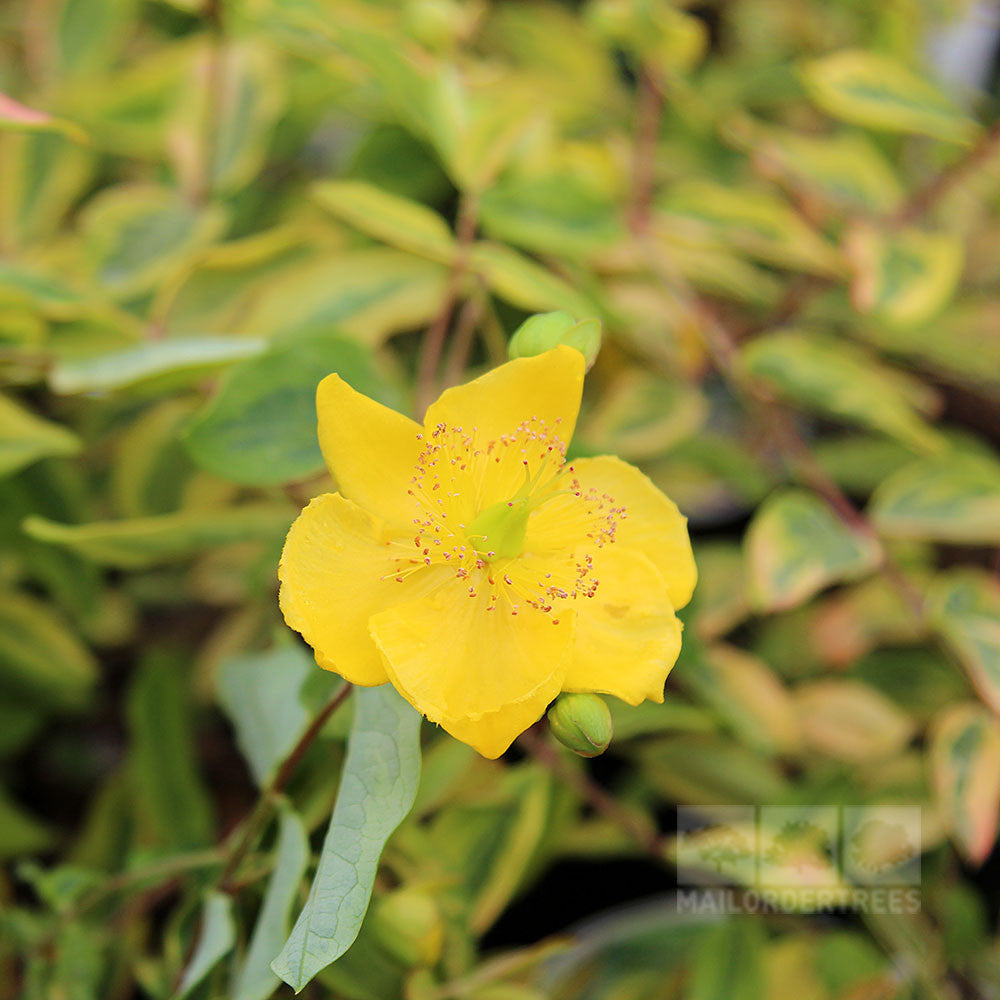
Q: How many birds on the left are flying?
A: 0